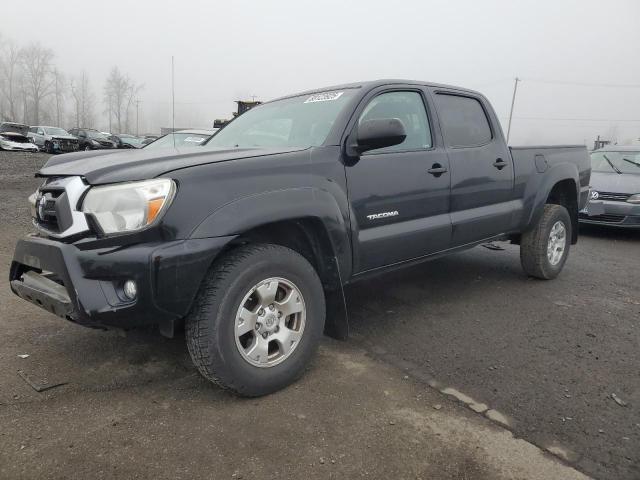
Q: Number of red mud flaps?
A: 0